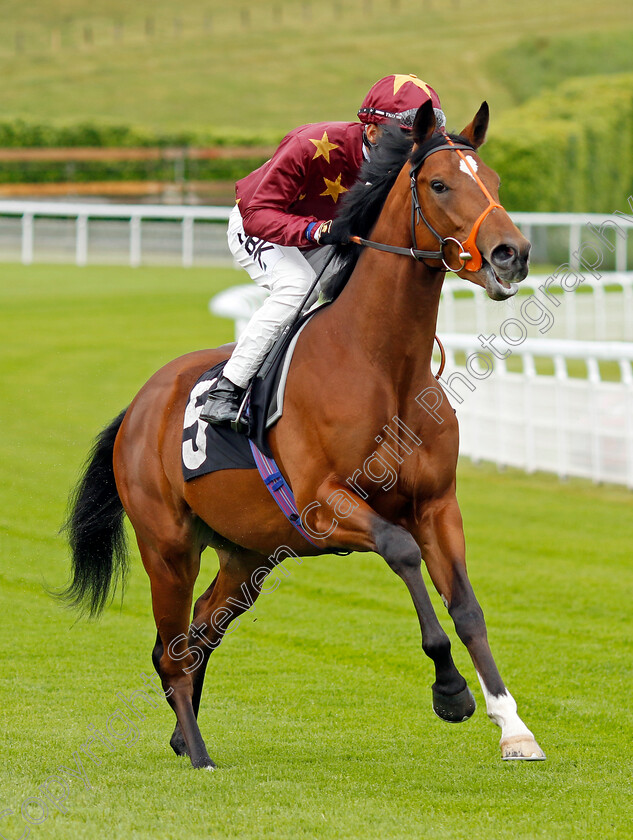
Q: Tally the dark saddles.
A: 1